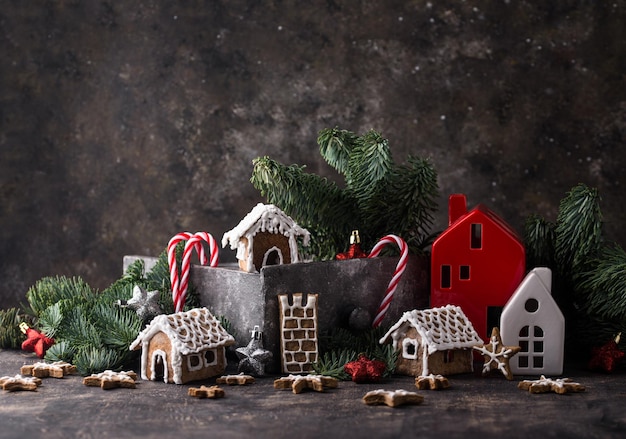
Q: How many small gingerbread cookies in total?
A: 10